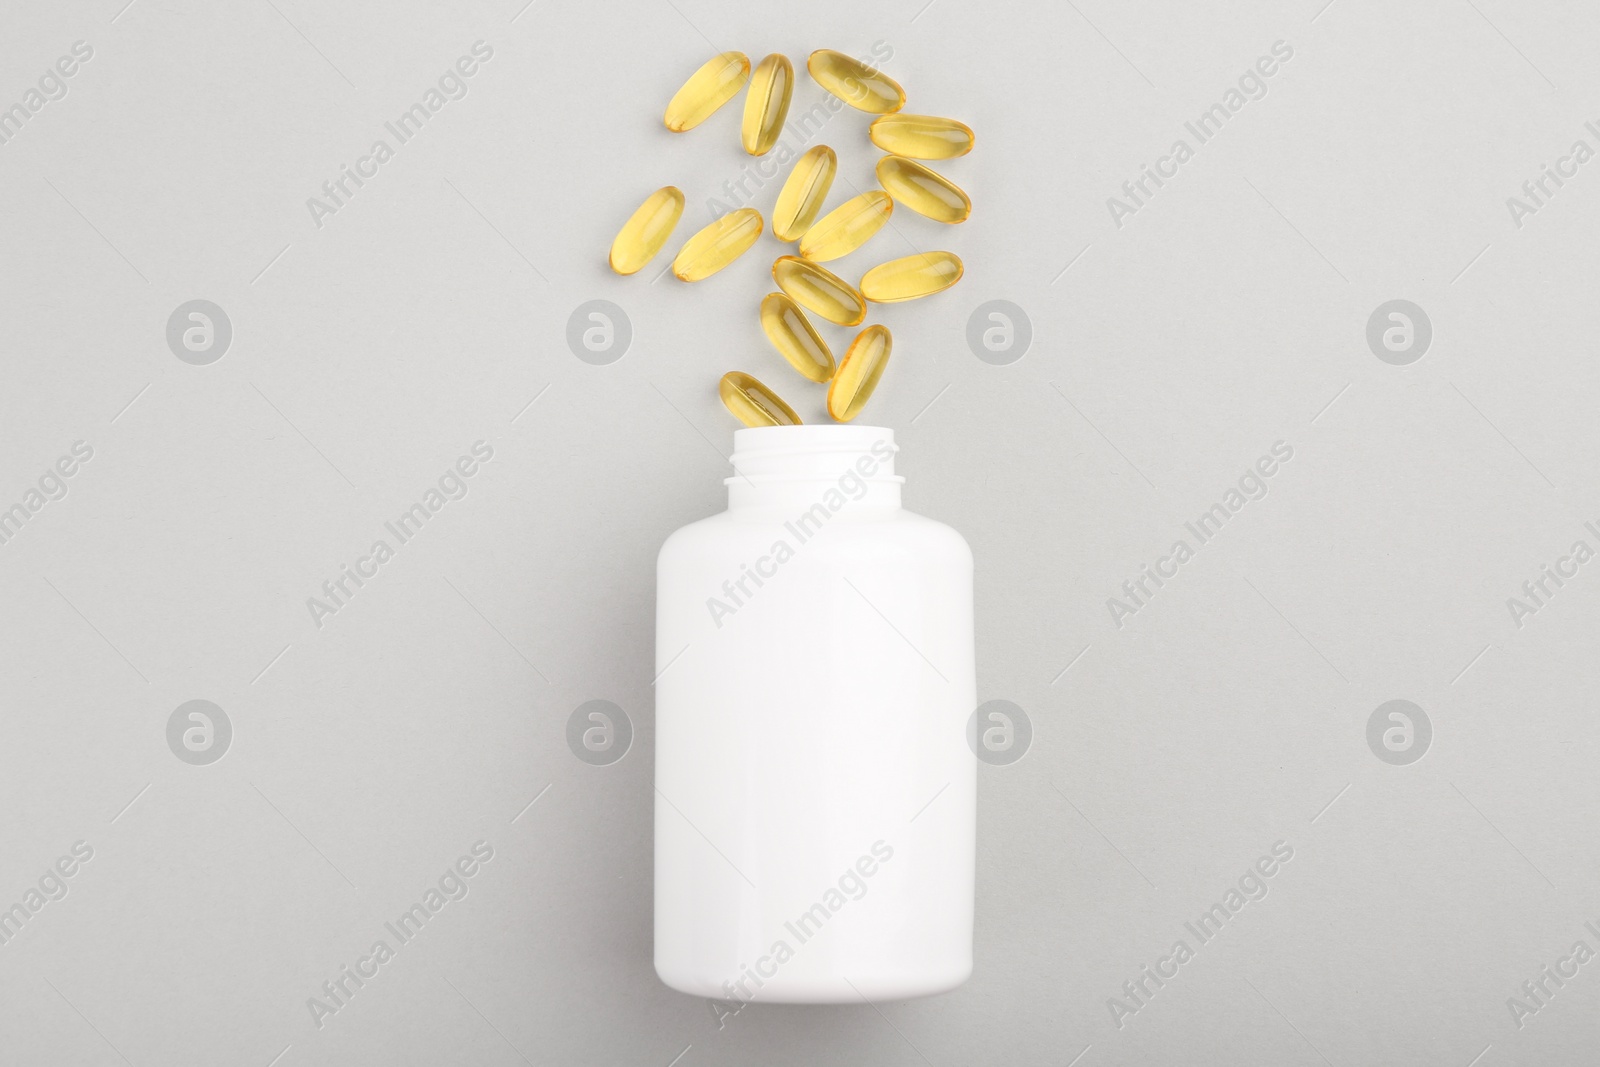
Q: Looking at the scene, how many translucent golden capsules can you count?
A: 14